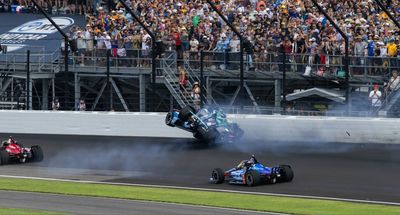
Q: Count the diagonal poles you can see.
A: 5